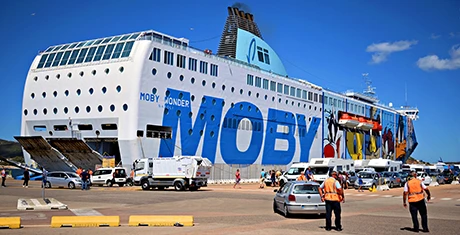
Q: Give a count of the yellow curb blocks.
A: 3